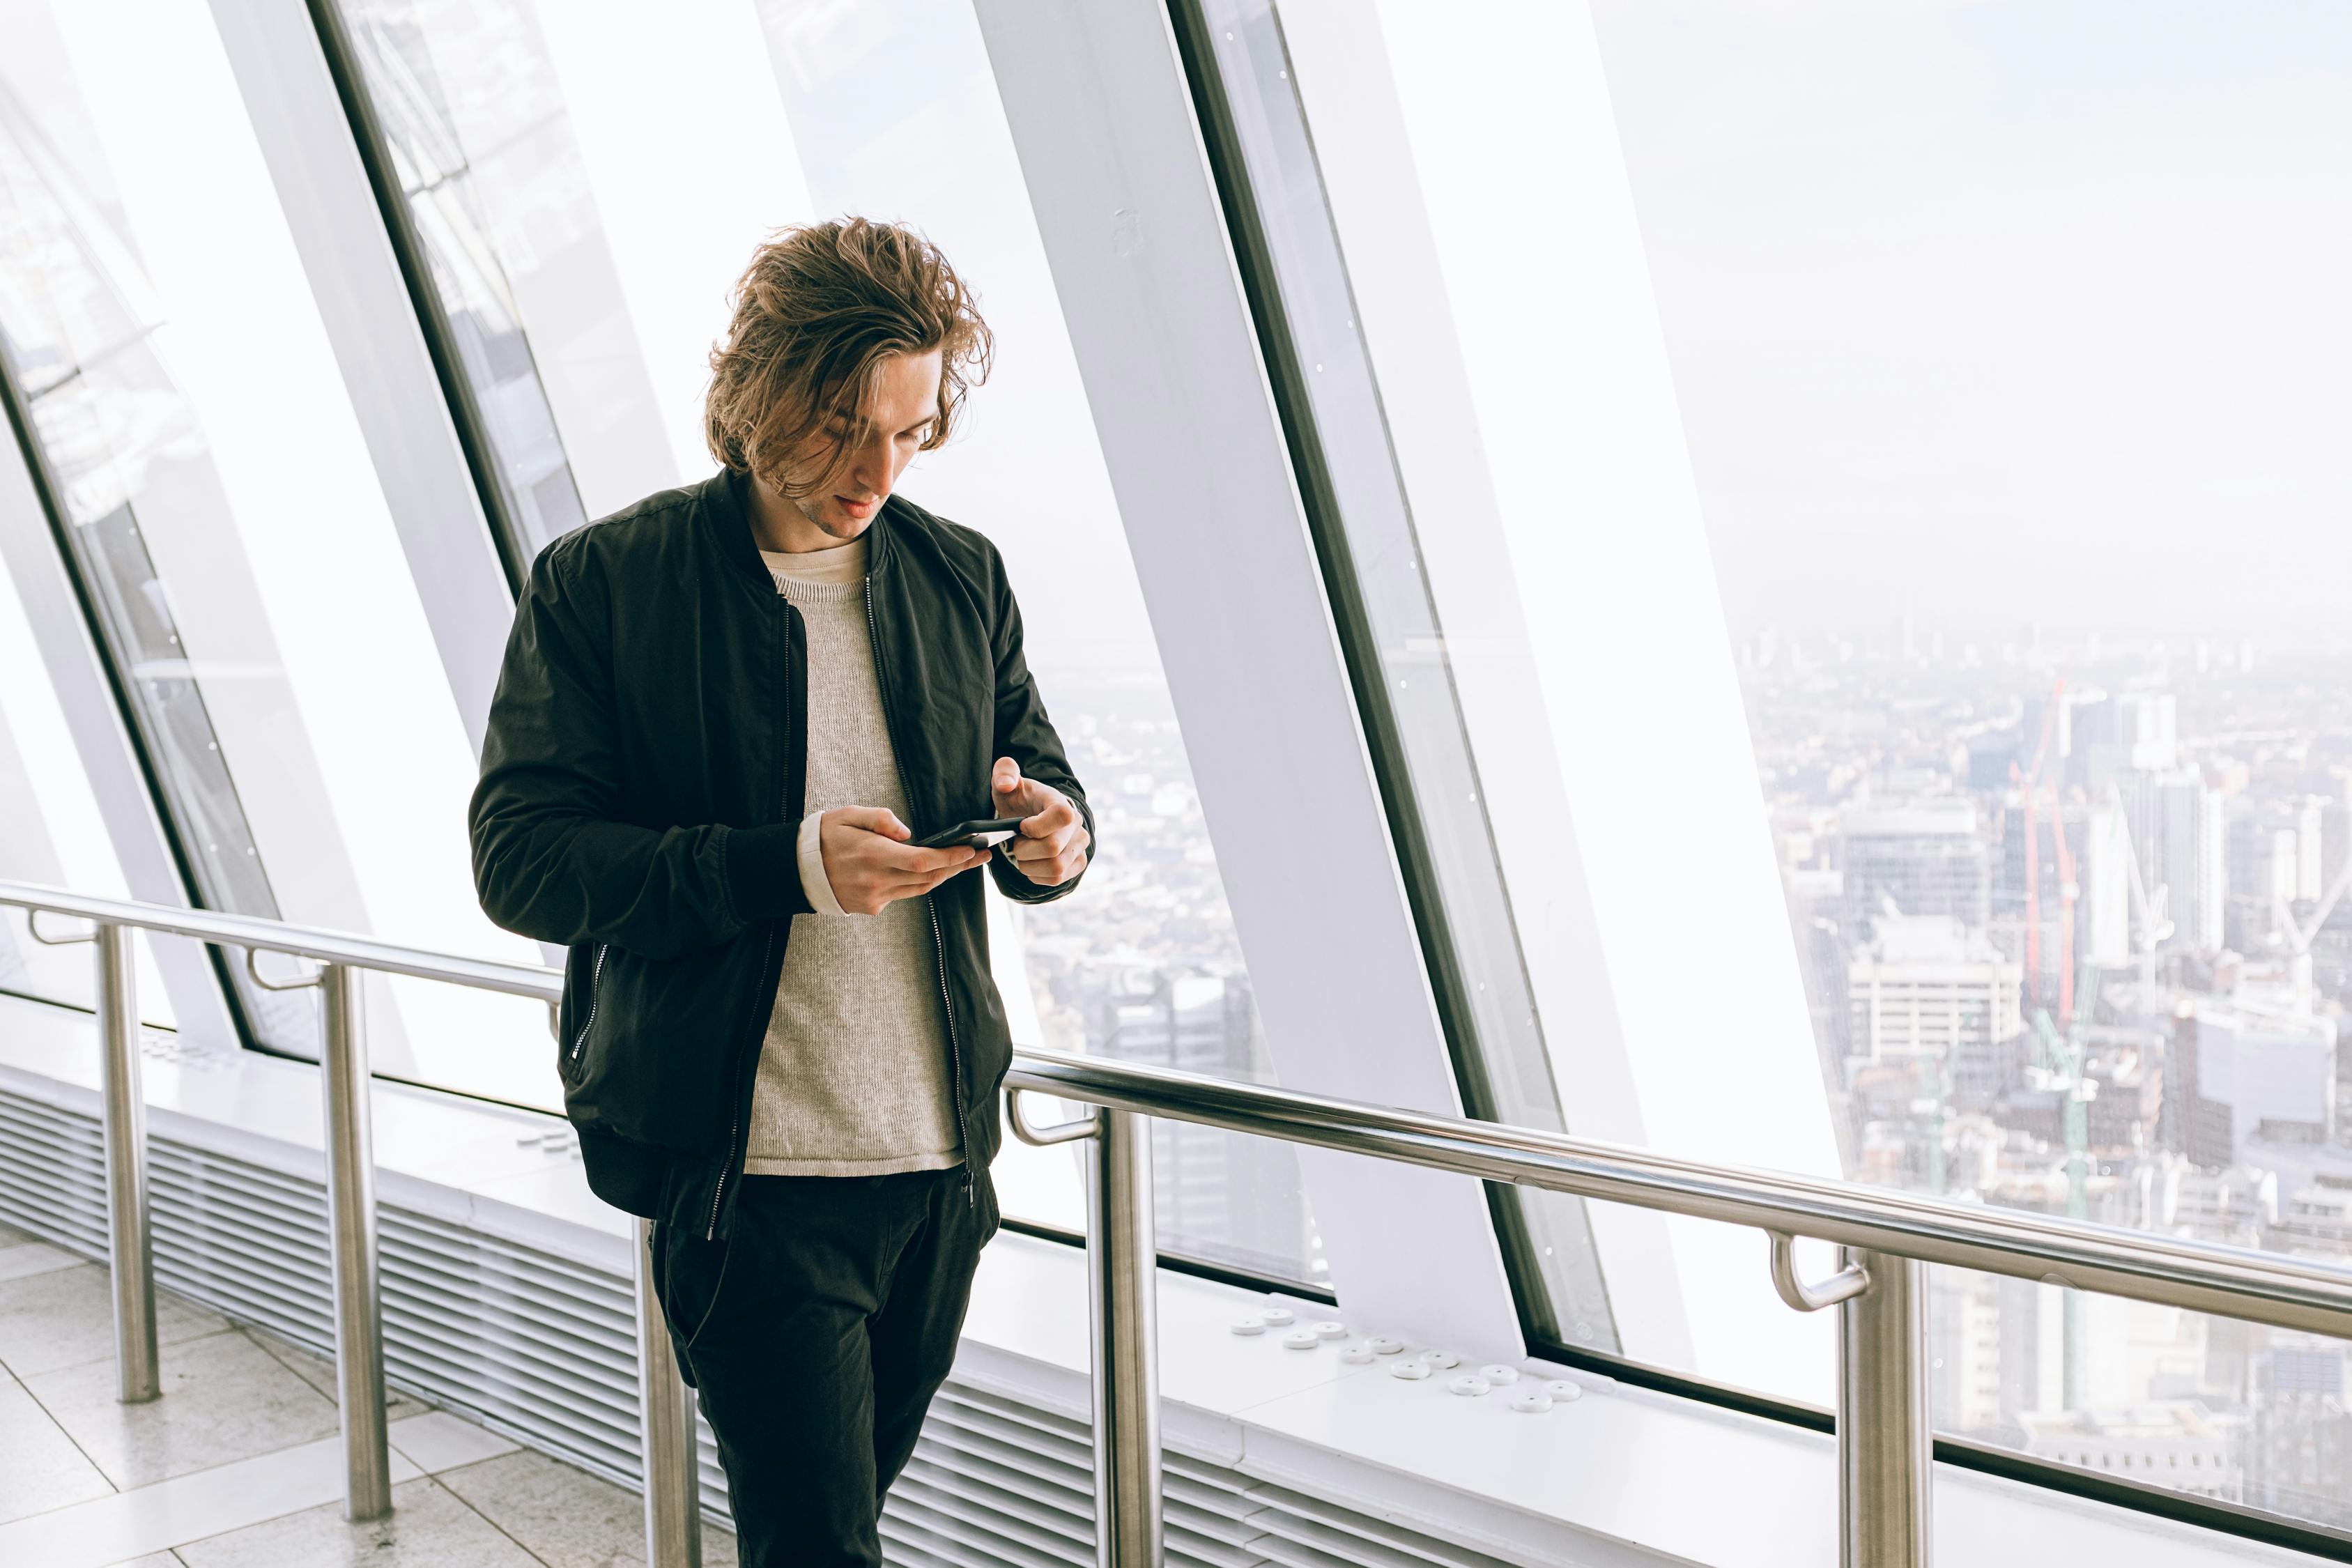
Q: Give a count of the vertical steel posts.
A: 5